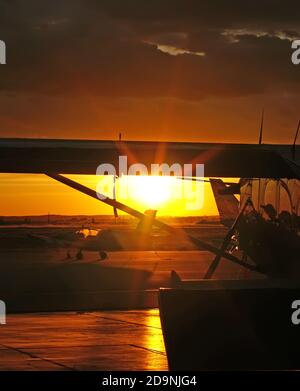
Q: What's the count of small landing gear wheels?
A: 3